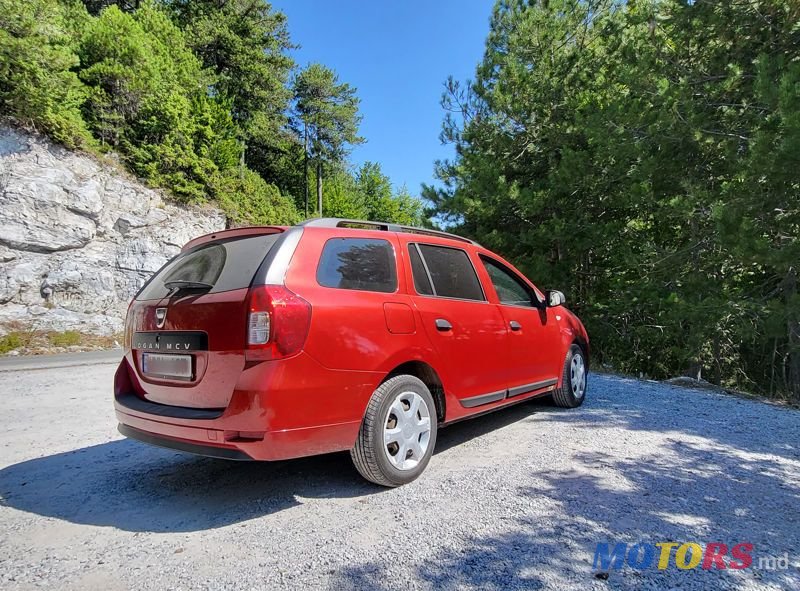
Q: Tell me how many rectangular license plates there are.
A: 1